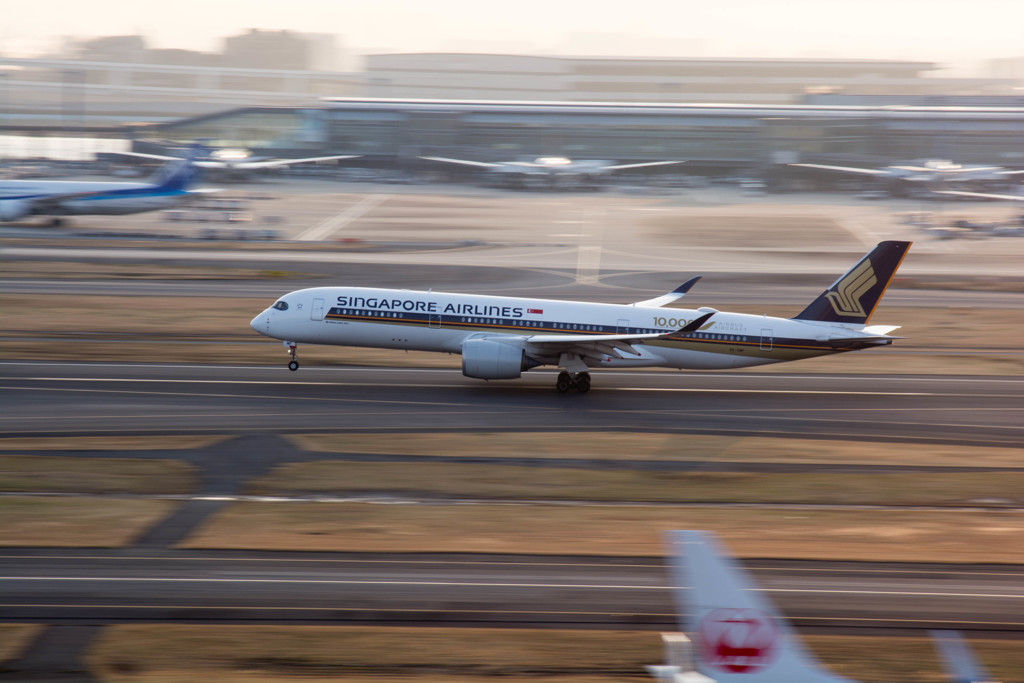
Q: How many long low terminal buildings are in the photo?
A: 1